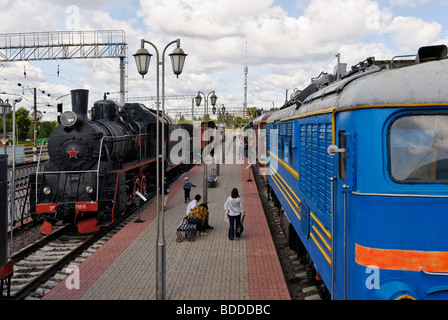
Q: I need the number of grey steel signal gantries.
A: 1